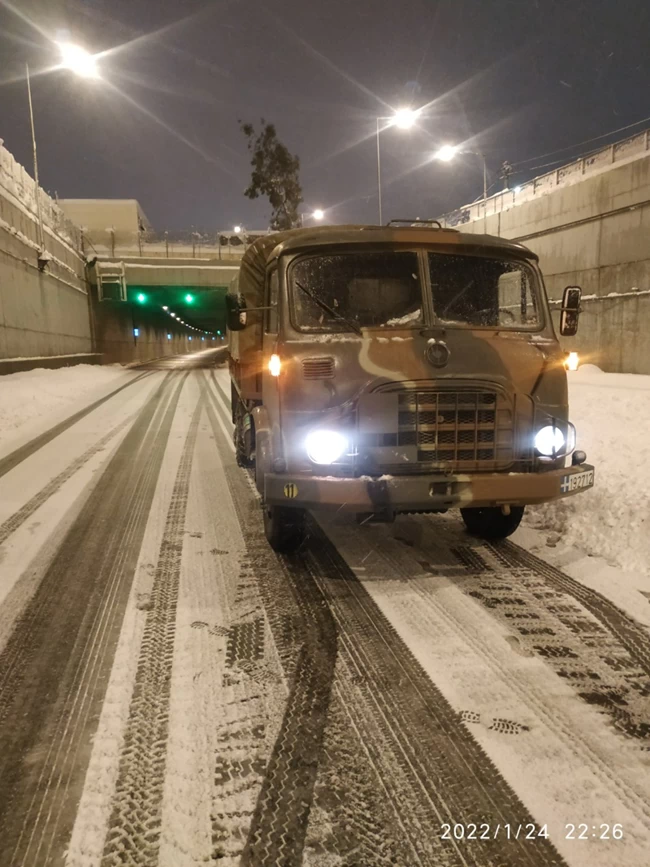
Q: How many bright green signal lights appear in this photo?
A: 2